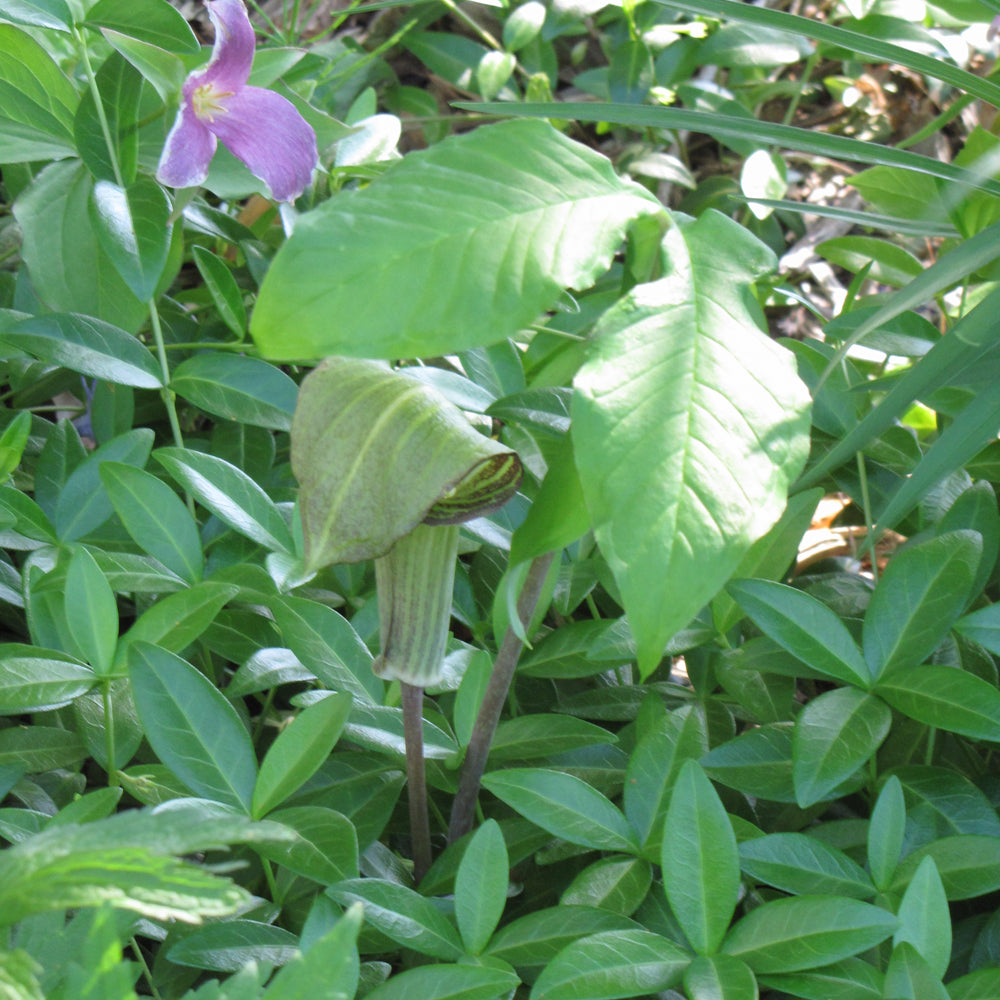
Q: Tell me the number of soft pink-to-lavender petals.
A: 3